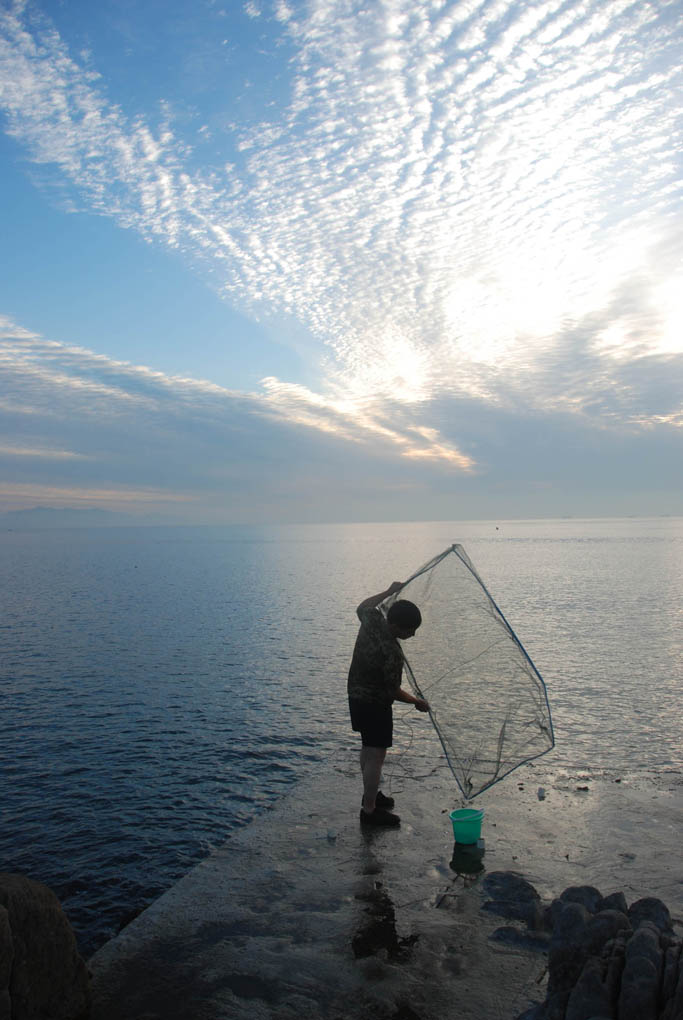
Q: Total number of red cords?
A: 0